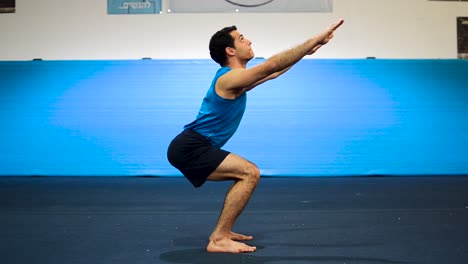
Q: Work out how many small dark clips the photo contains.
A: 4